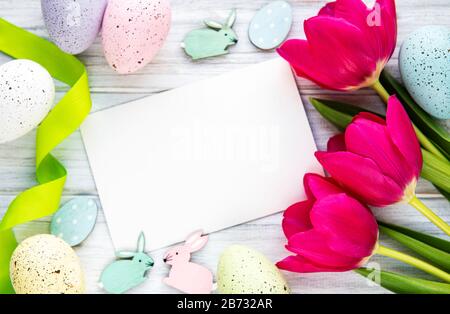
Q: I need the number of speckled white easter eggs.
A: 1